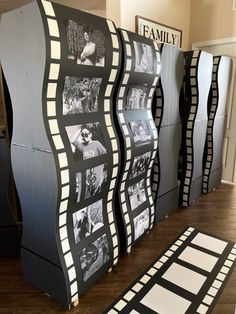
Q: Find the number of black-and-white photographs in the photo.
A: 12